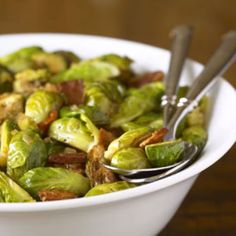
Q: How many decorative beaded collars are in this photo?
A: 2